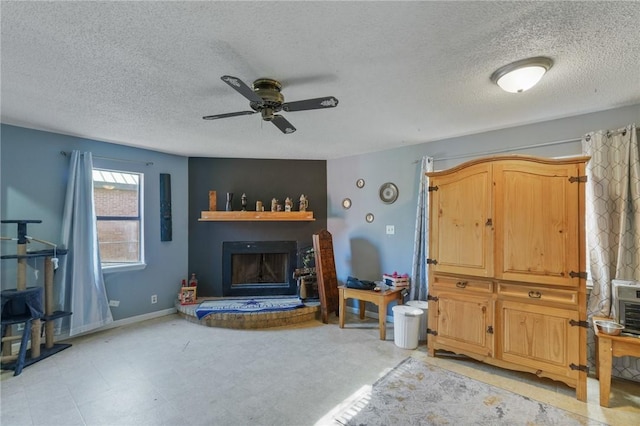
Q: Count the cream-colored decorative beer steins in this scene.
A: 3